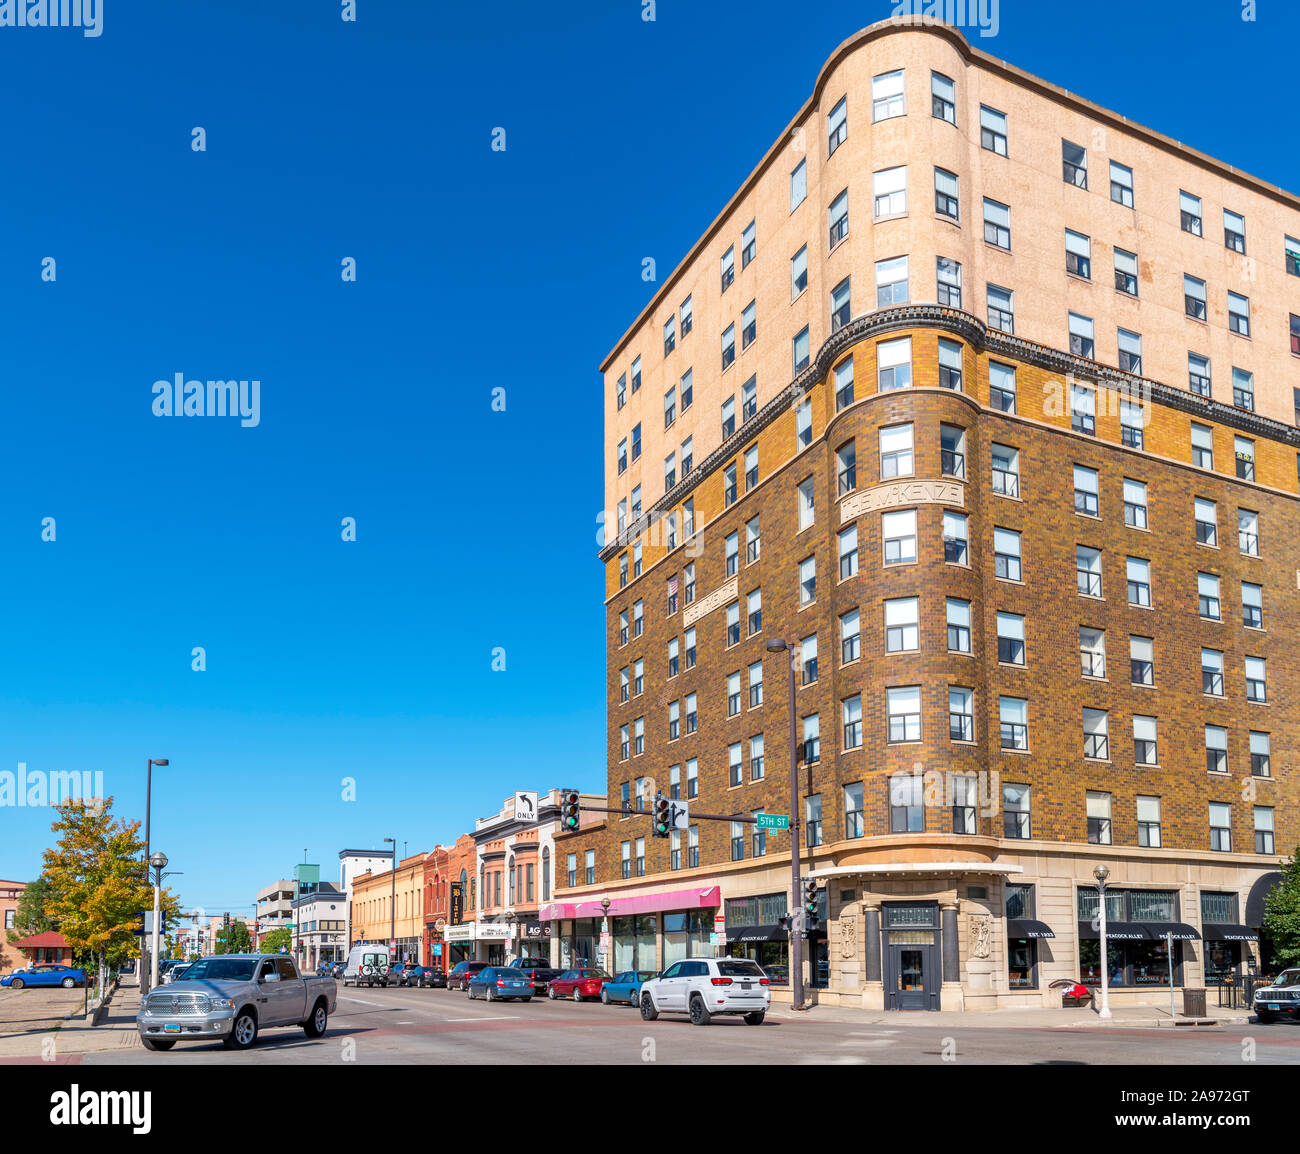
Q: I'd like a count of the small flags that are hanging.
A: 1